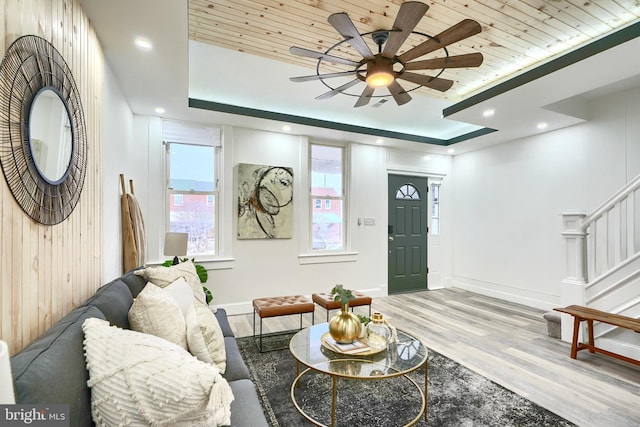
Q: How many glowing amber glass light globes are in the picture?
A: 1